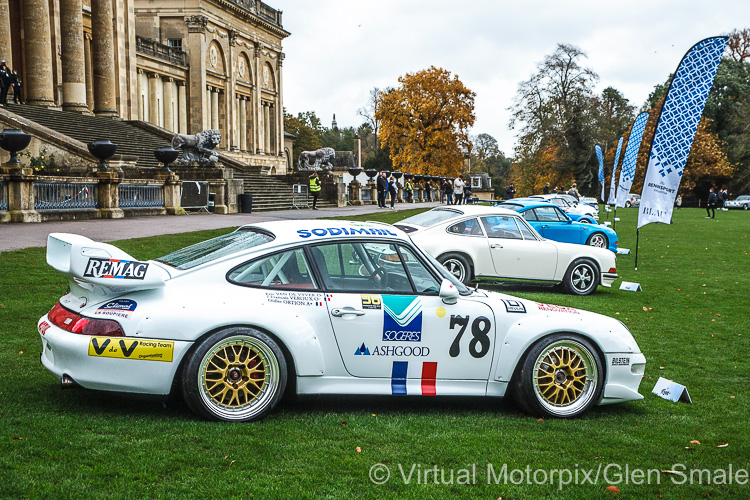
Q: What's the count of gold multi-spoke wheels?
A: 2